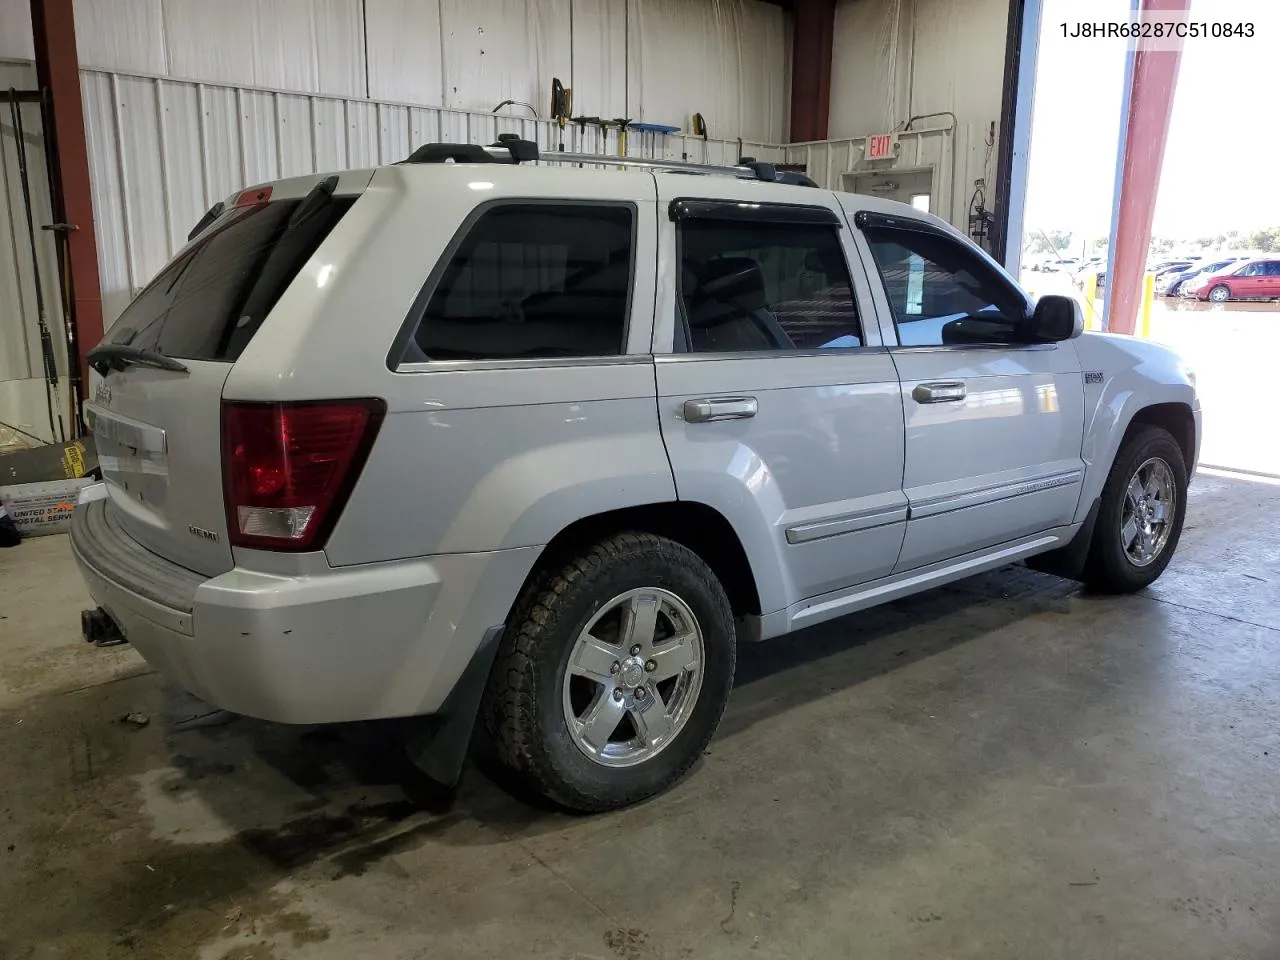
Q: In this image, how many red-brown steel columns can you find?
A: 3